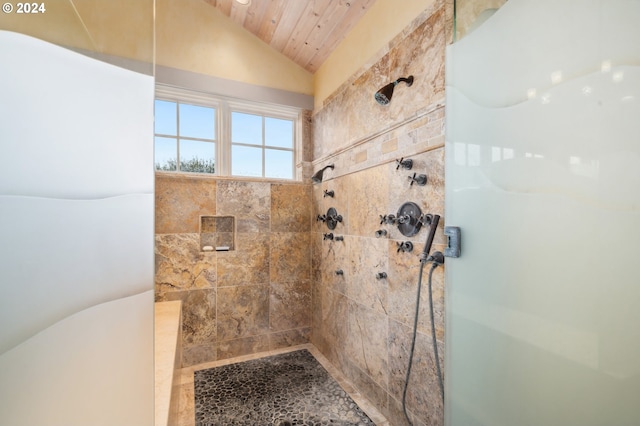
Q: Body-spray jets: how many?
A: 4